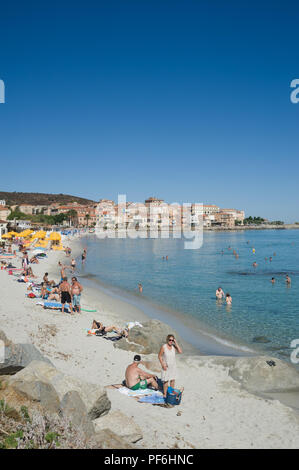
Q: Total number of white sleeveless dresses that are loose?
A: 1